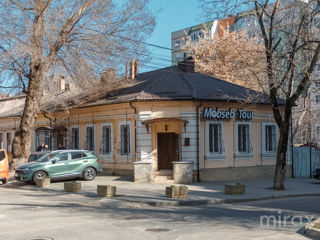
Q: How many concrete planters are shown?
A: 5